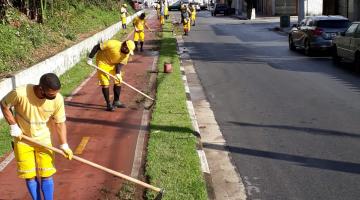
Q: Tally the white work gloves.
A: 4